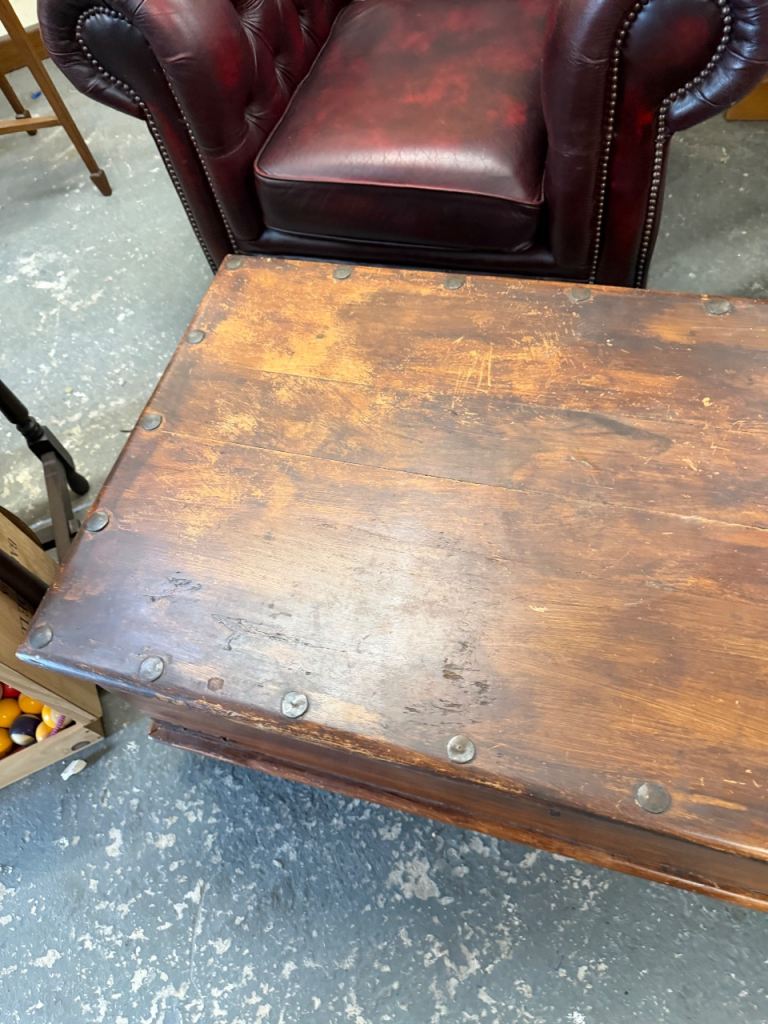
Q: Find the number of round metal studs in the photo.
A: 13